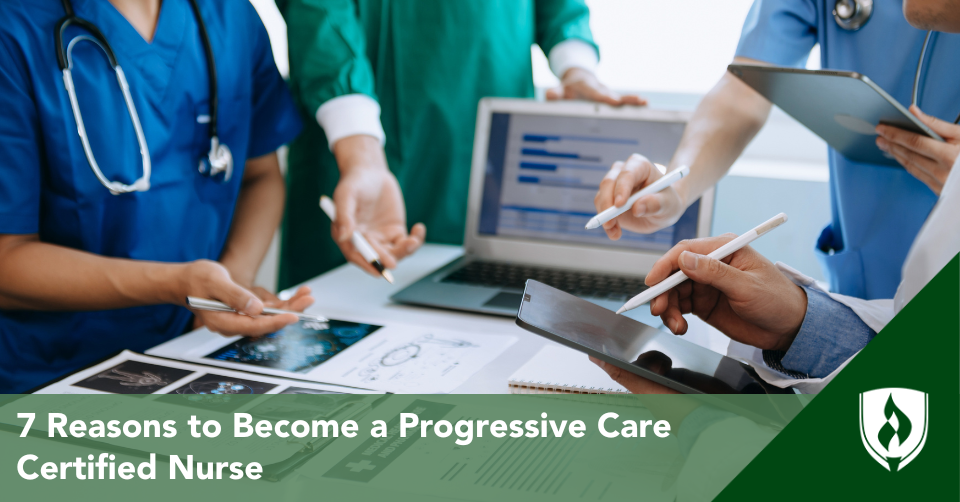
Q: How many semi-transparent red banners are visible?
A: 0